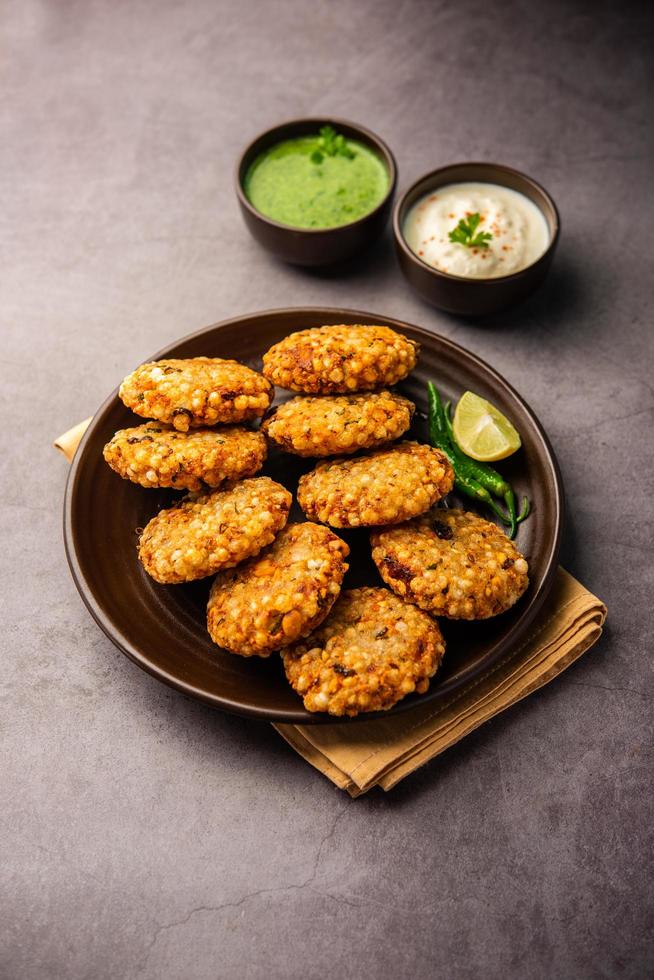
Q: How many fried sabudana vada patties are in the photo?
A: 9